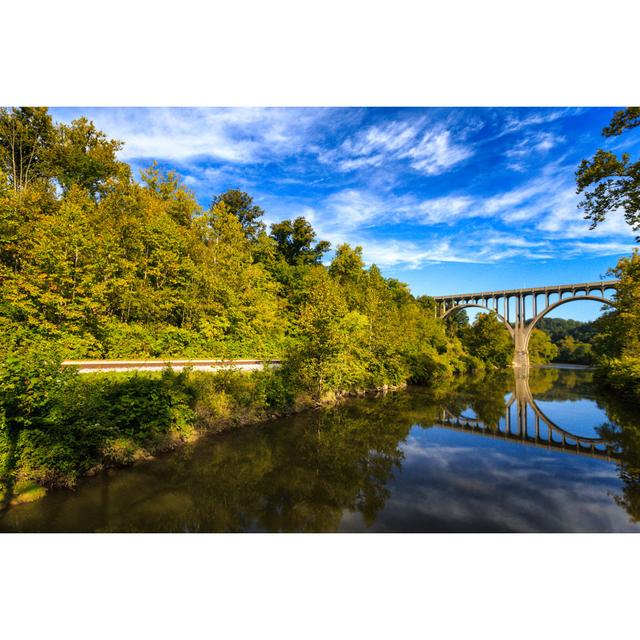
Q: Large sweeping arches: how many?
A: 2